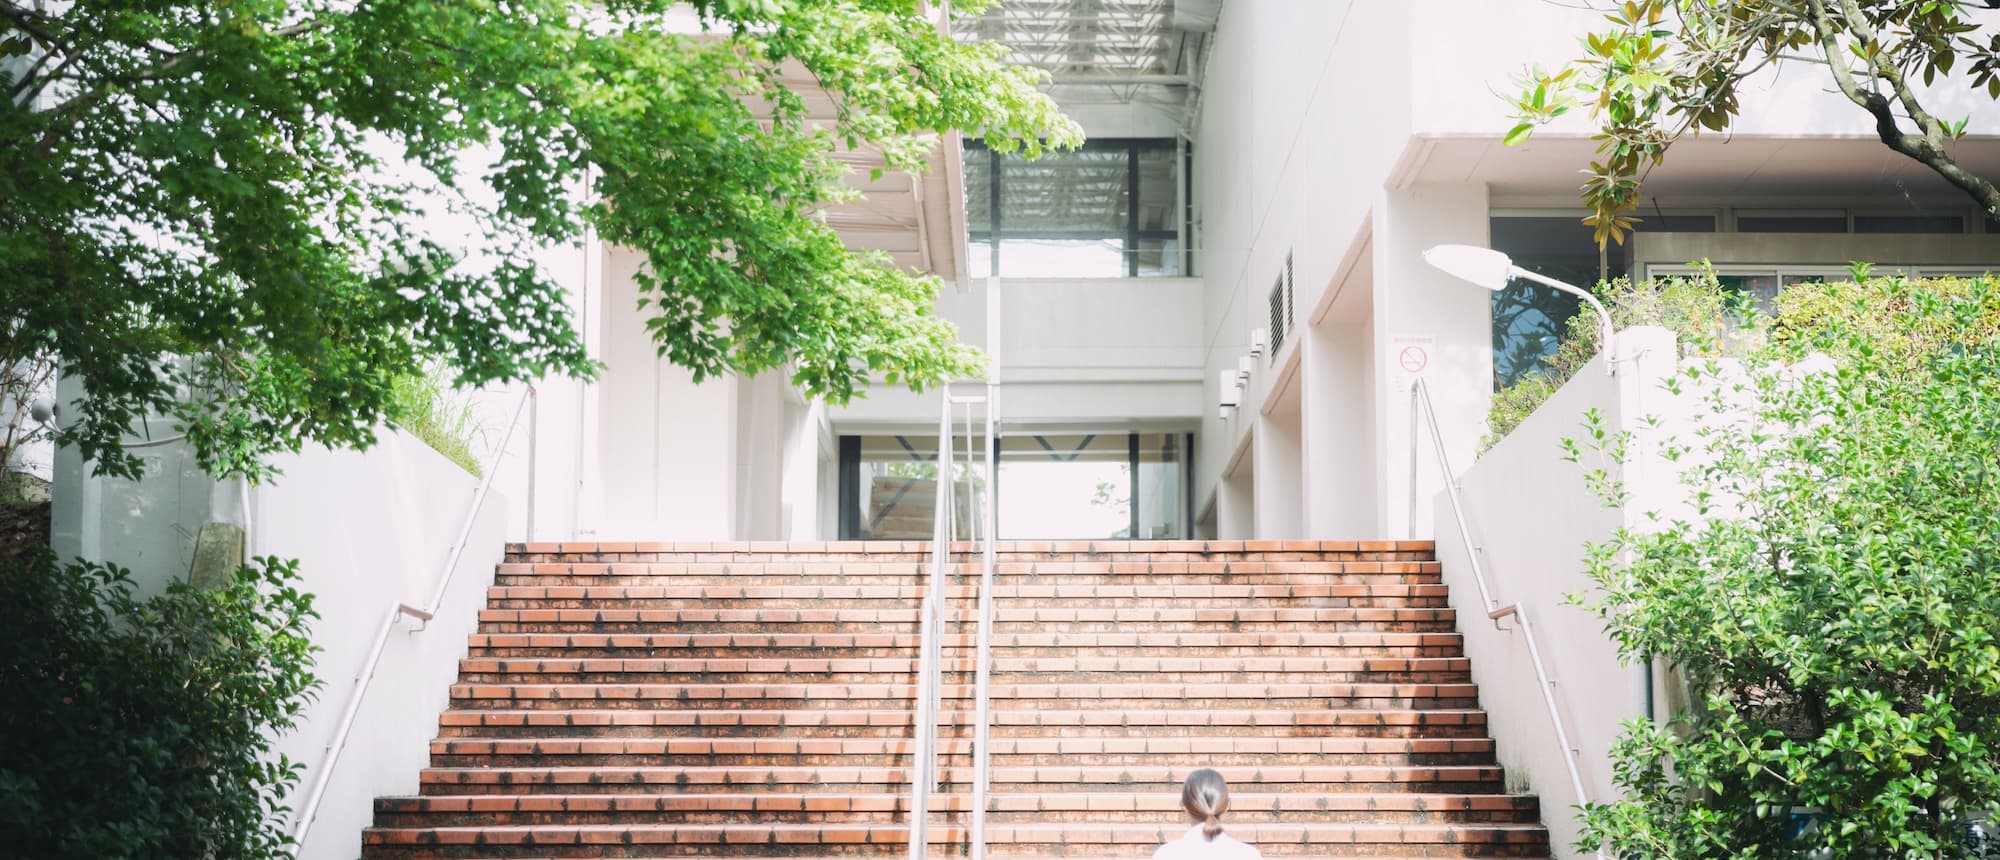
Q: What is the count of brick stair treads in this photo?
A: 12